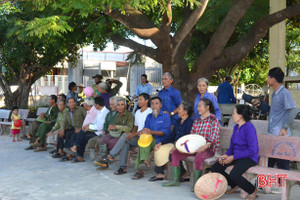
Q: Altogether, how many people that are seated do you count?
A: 13